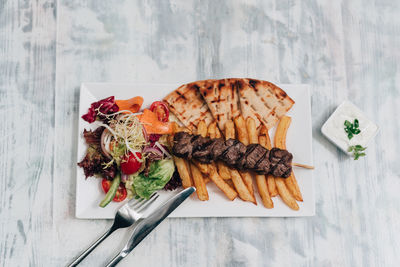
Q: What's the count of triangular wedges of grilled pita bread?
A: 3